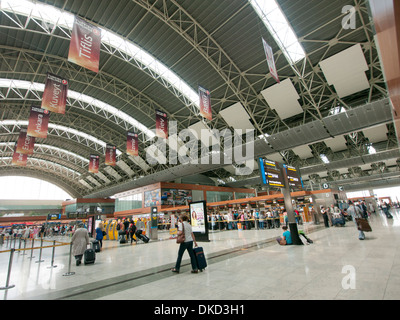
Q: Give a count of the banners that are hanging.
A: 11